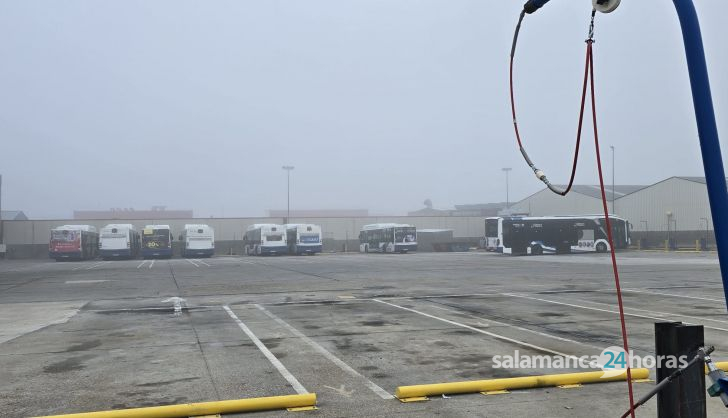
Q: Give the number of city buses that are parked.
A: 9